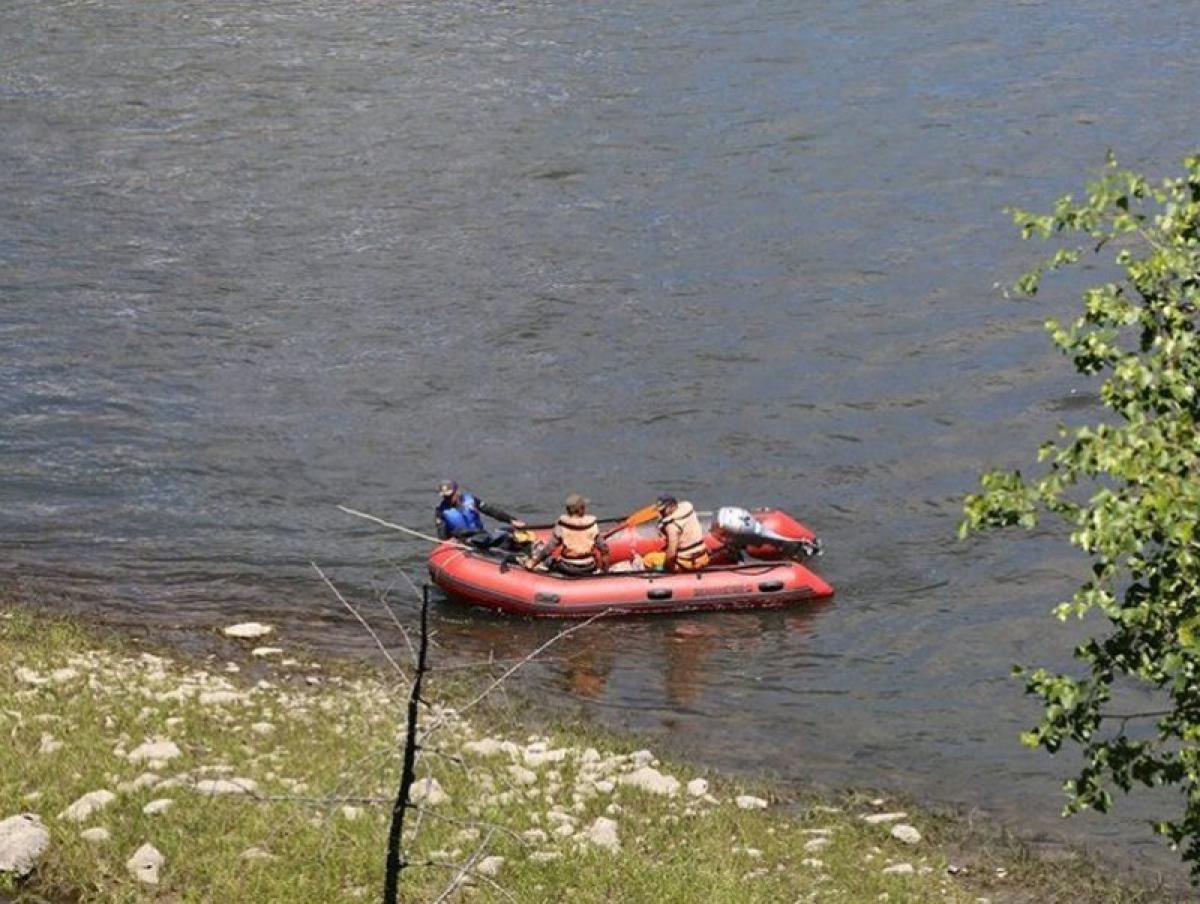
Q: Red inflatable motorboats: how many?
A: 1